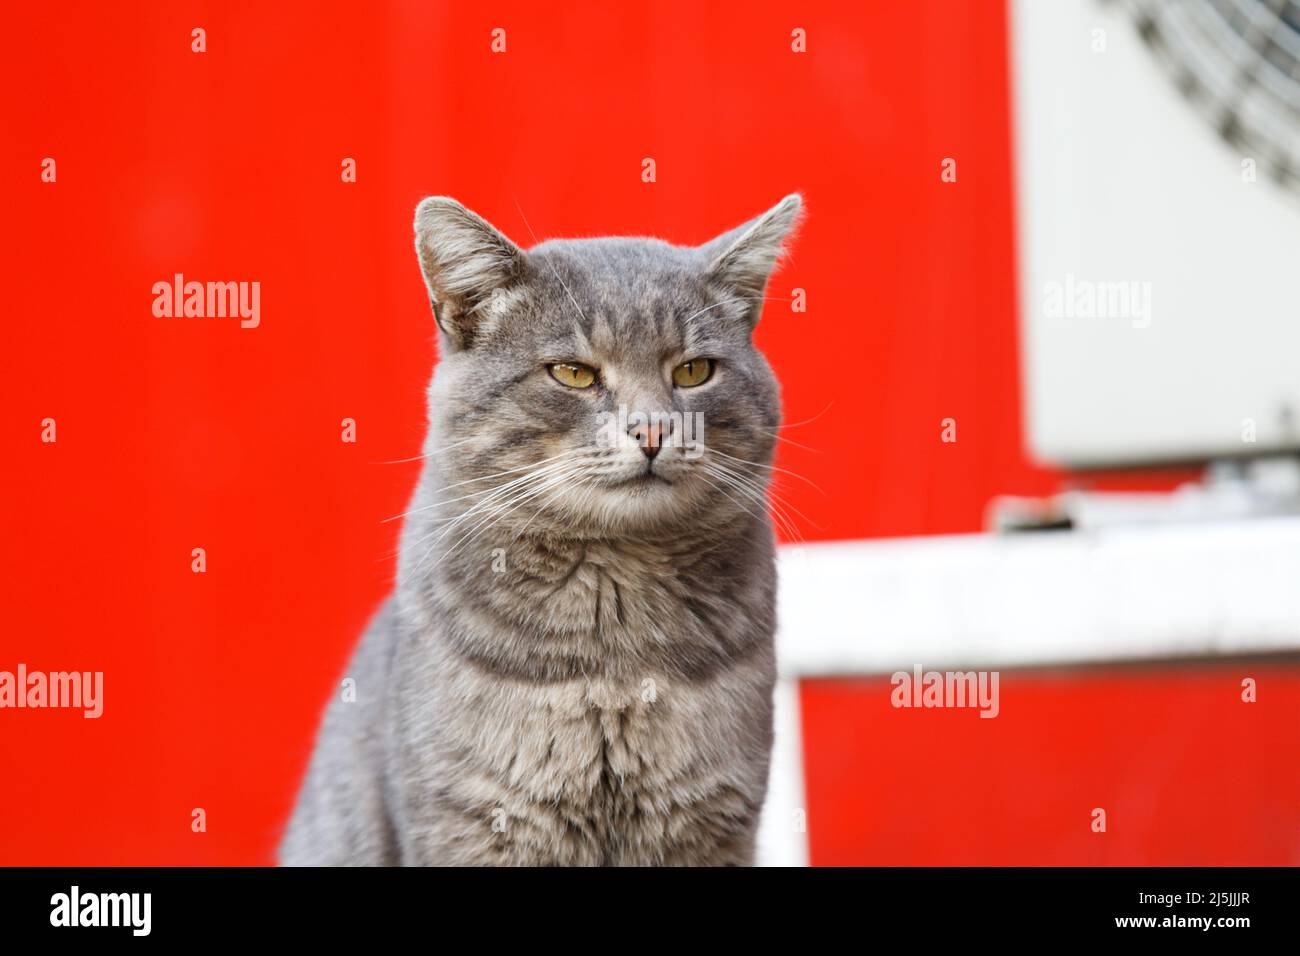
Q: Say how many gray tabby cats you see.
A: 1